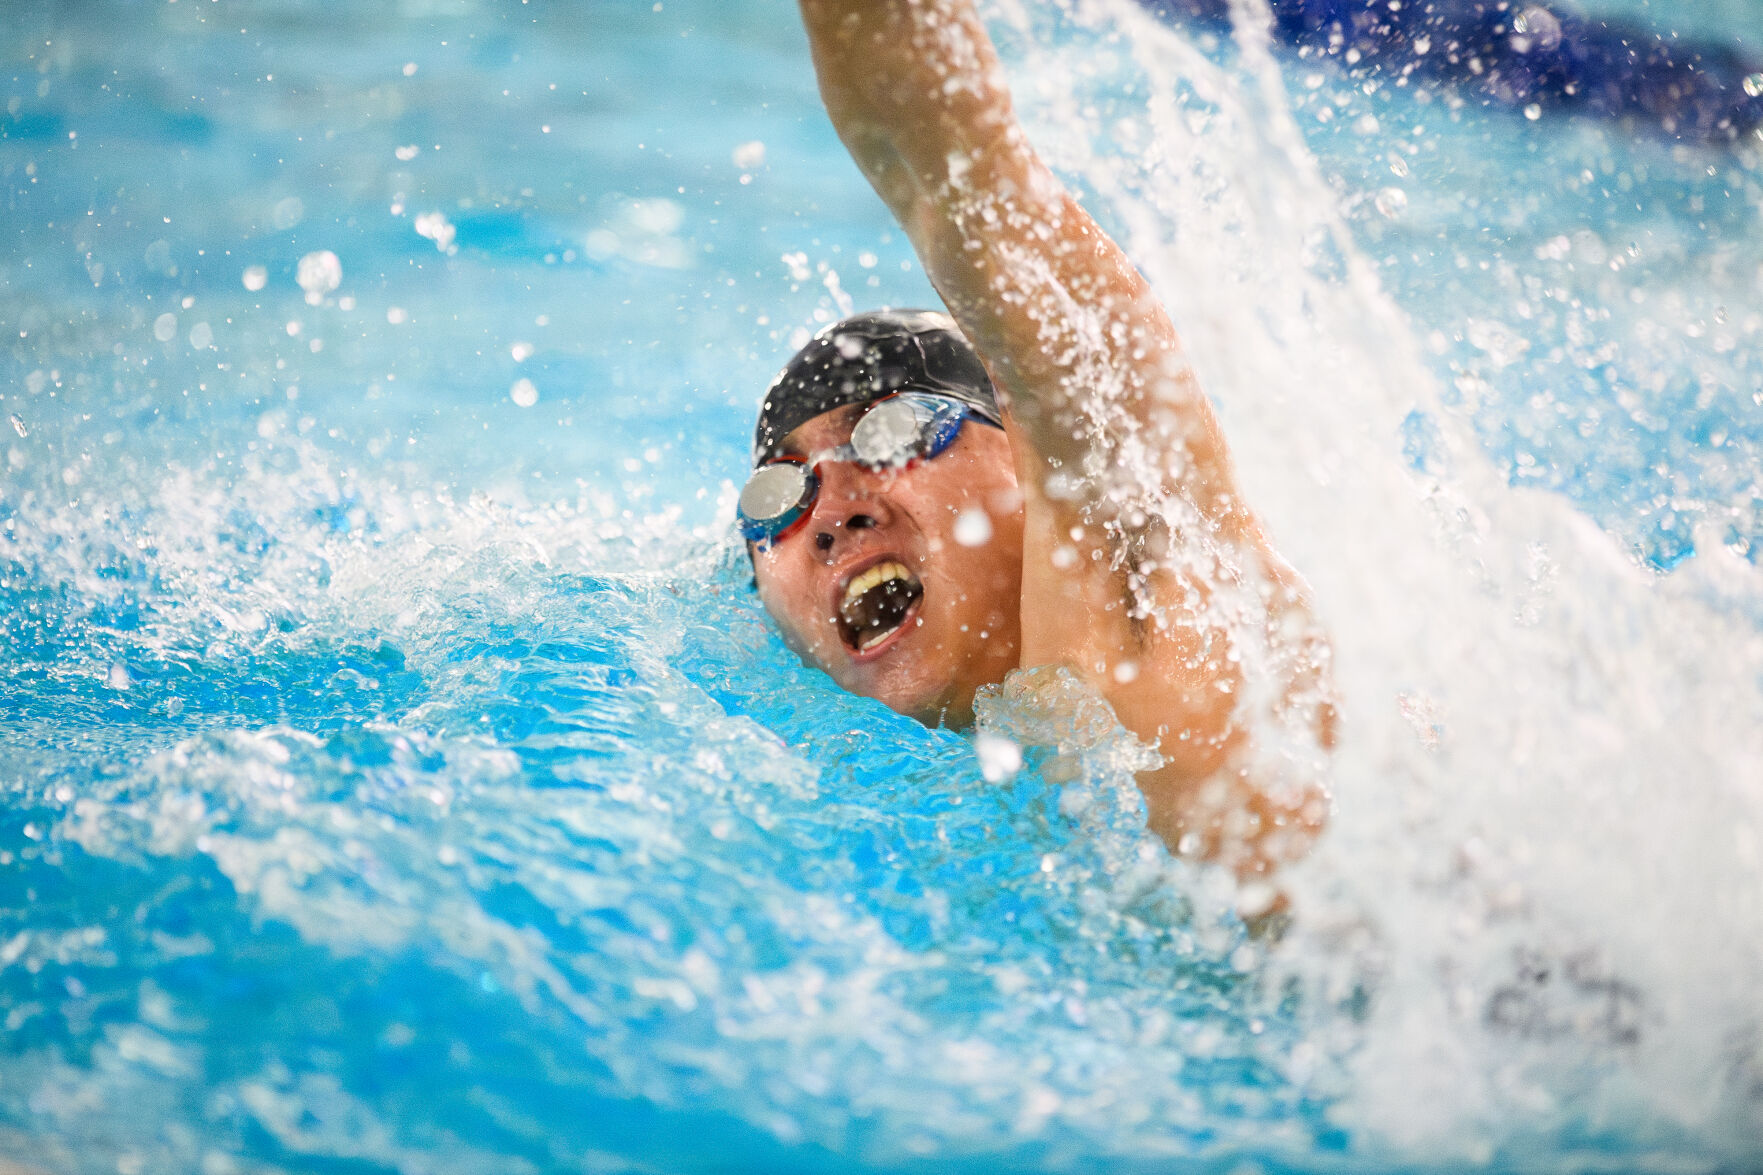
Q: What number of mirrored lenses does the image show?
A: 2